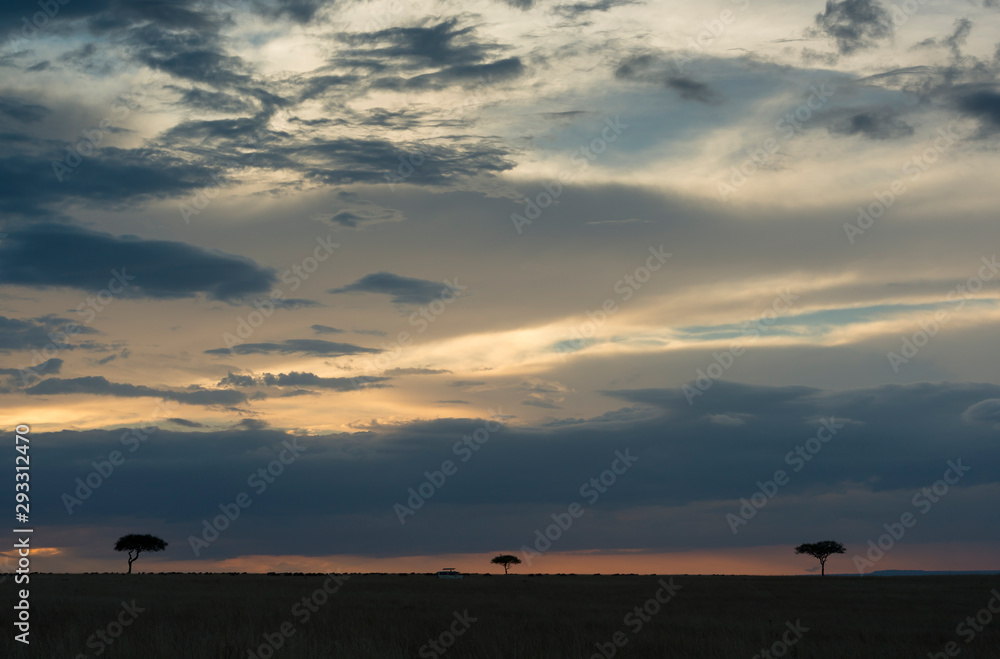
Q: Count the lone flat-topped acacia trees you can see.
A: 3